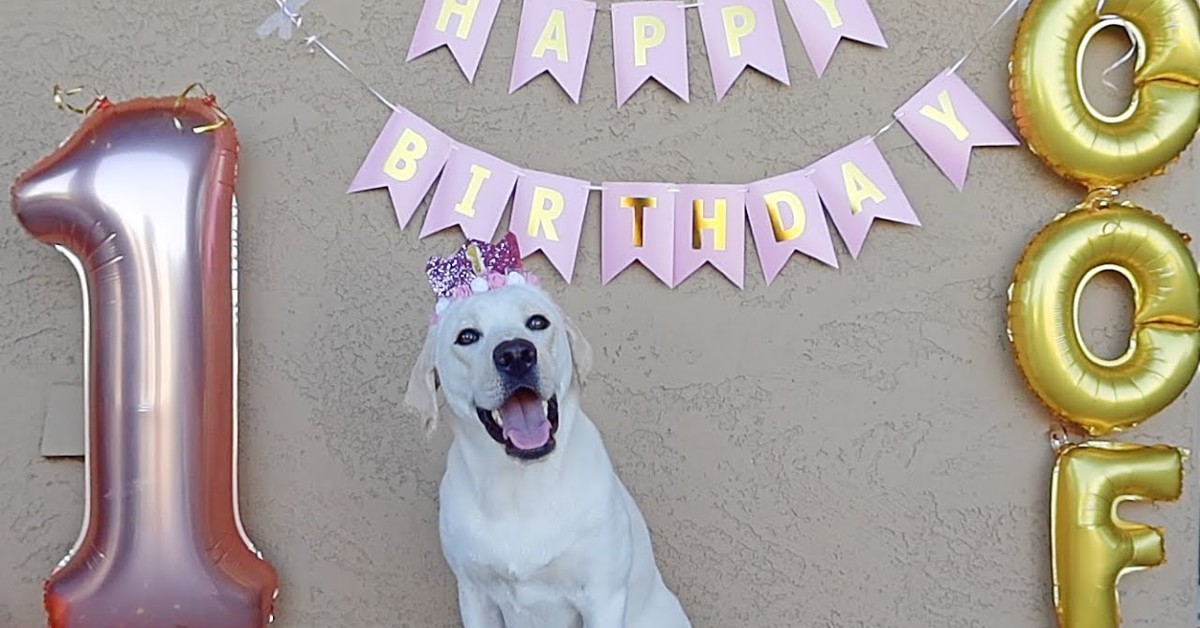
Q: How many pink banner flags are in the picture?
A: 13